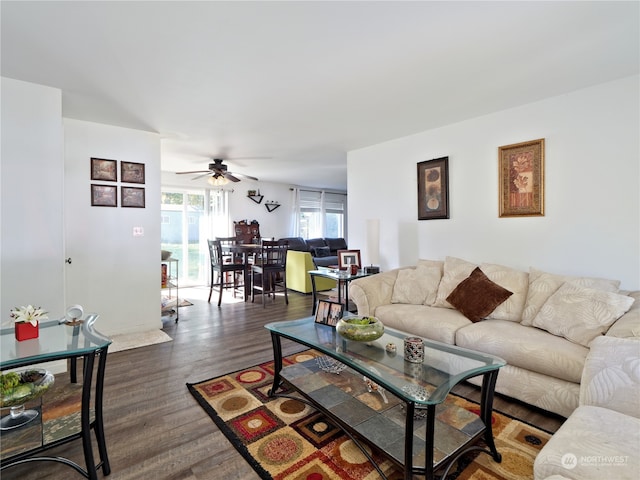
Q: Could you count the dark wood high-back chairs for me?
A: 4